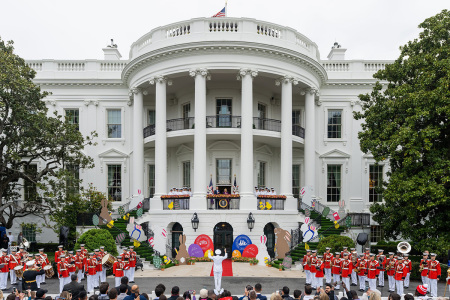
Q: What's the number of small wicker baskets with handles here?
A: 0